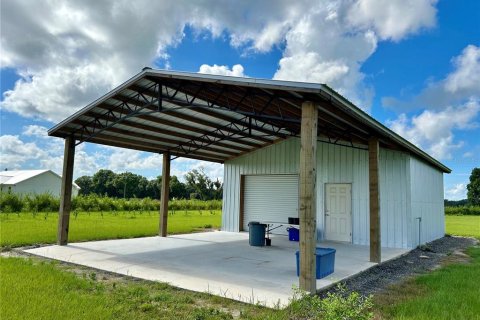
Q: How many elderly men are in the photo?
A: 0